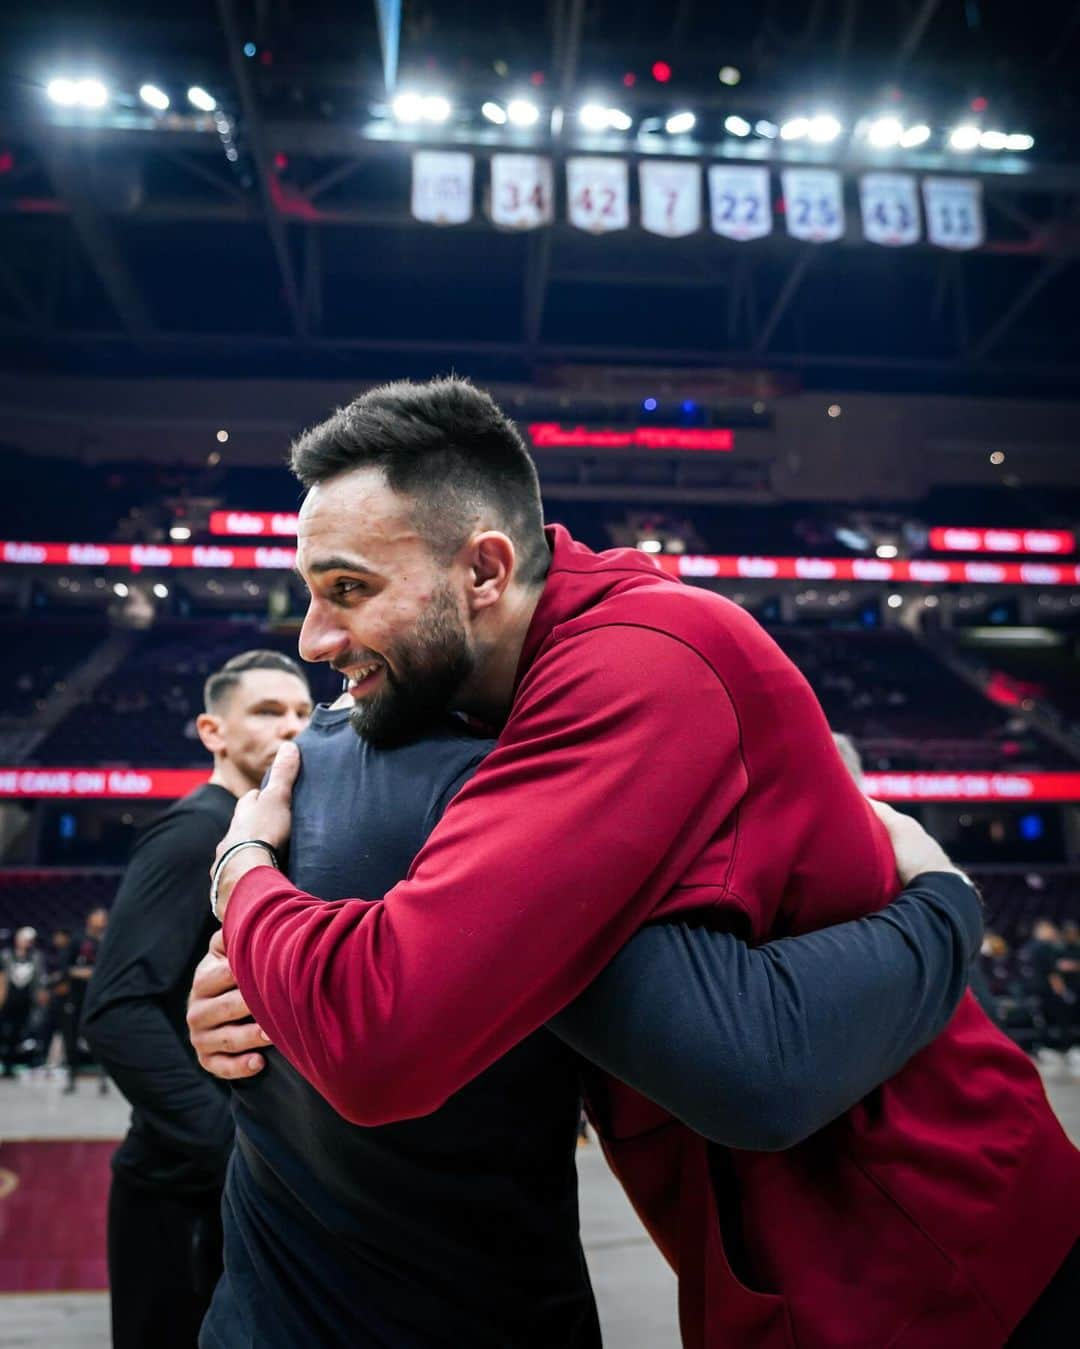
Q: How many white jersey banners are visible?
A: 8